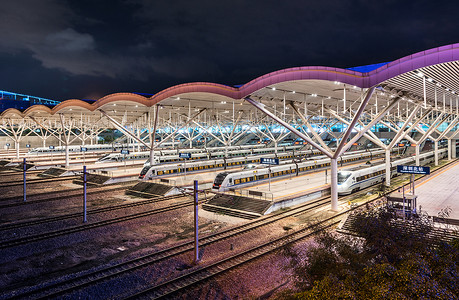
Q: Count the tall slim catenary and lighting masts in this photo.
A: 3